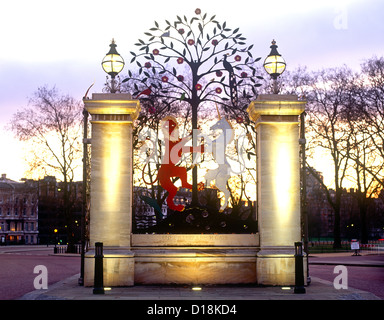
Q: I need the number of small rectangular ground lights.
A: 3